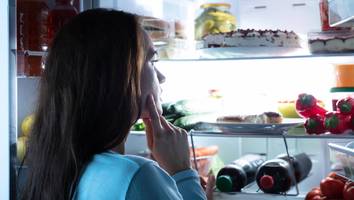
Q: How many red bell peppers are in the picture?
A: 4